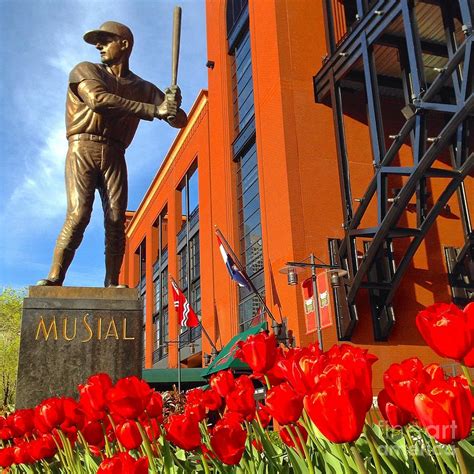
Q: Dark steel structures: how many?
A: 1